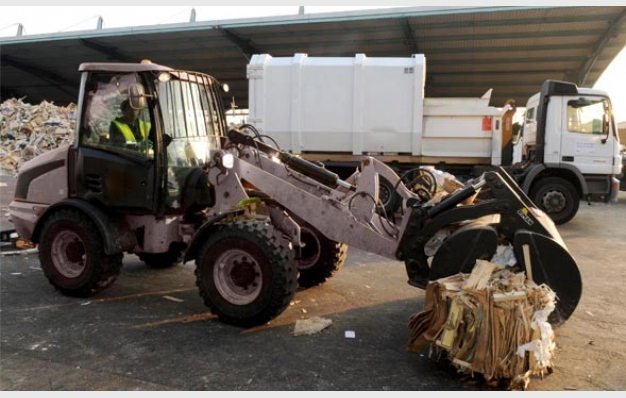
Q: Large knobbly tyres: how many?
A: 4